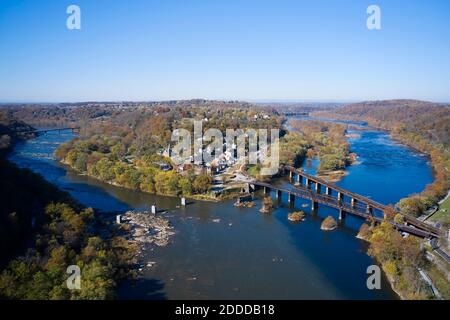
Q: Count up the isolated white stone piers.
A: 3